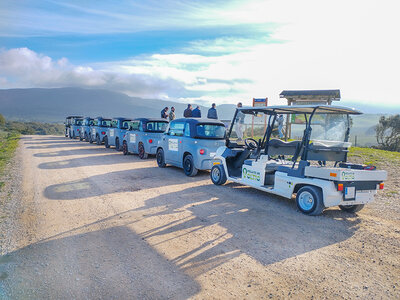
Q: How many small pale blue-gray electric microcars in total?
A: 6